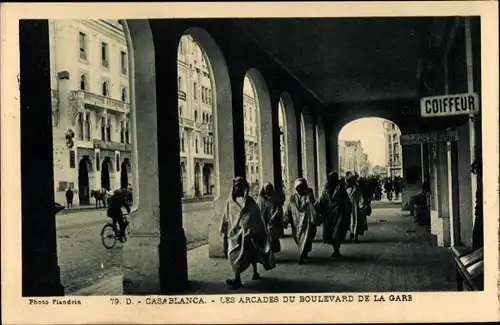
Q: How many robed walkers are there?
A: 5